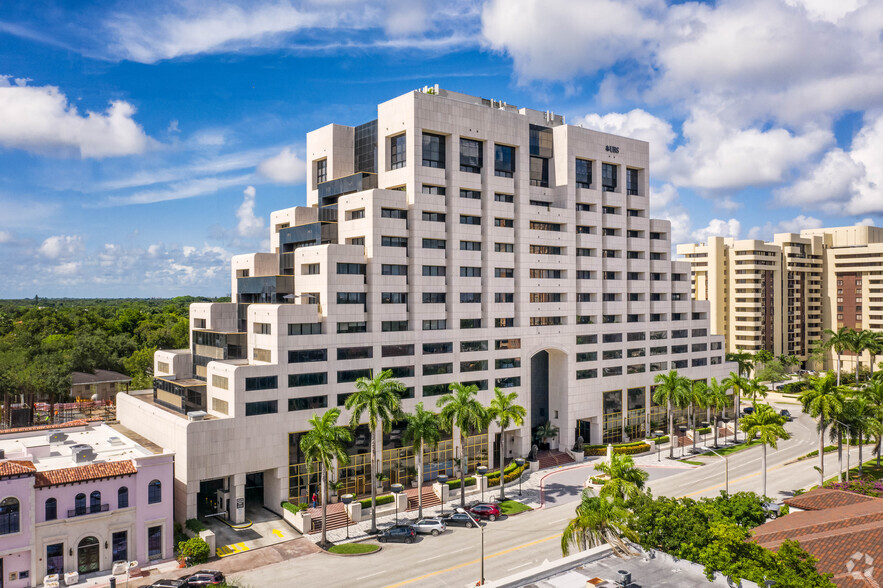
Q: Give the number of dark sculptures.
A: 2